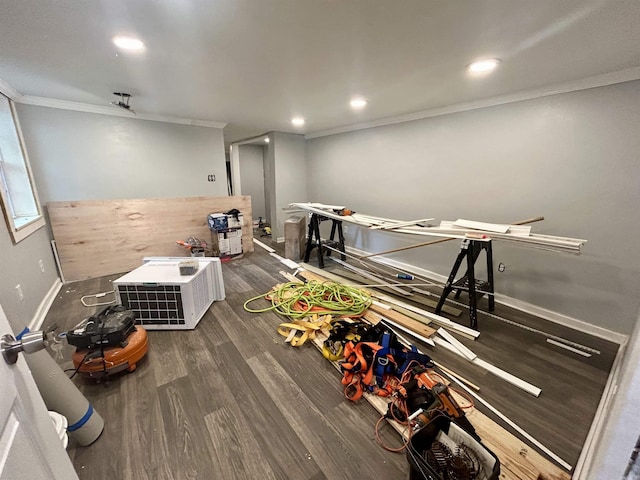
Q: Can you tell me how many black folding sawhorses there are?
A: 2